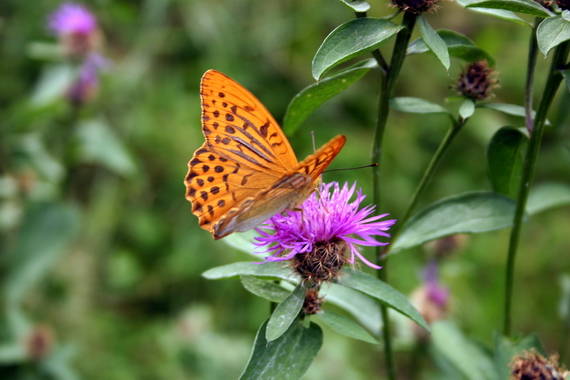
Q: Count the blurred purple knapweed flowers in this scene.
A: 3